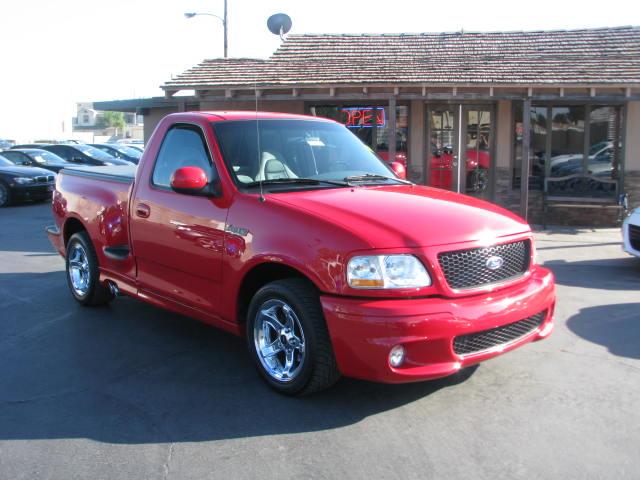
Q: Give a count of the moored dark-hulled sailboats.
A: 0